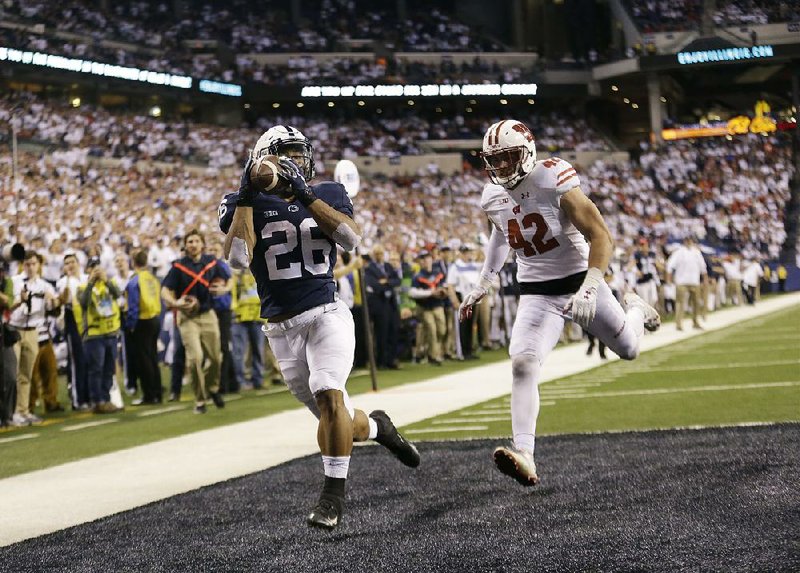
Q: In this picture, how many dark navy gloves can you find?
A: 2